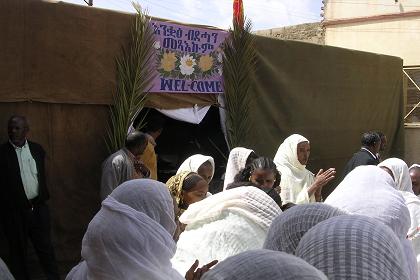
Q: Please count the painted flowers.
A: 3